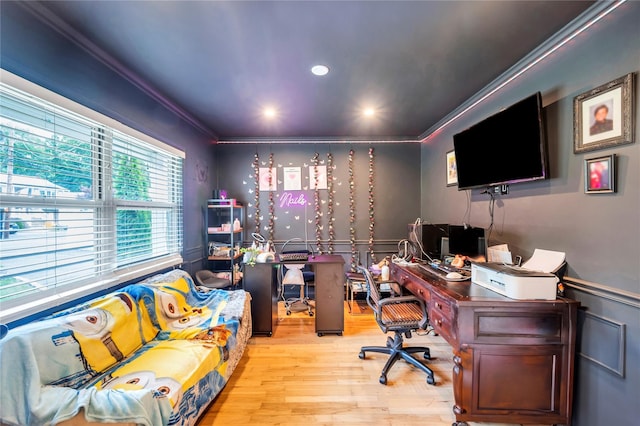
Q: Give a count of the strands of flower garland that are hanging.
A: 6